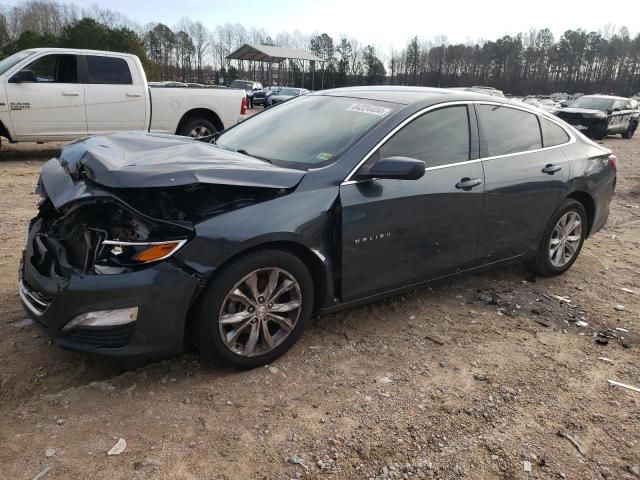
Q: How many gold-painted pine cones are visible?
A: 0